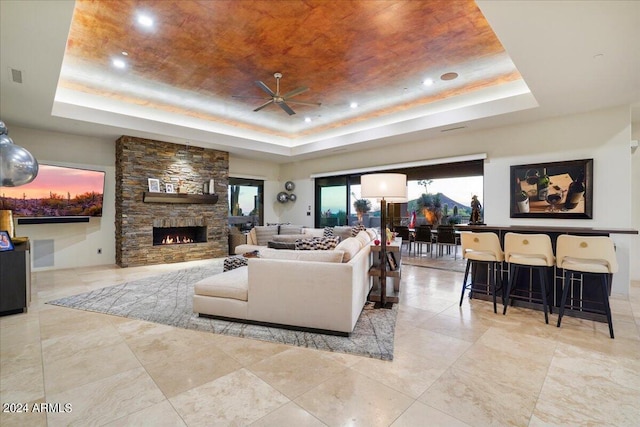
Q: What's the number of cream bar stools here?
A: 3